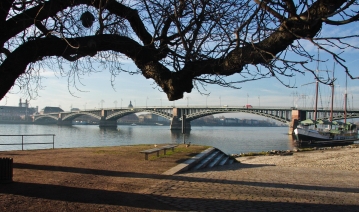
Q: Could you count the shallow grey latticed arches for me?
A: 5